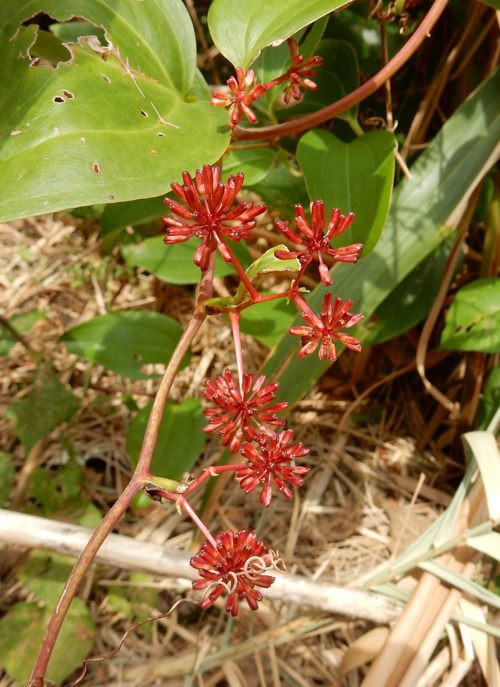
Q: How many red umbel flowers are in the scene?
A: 8